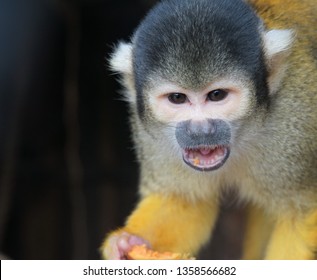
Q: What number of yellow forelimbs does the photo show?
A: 2